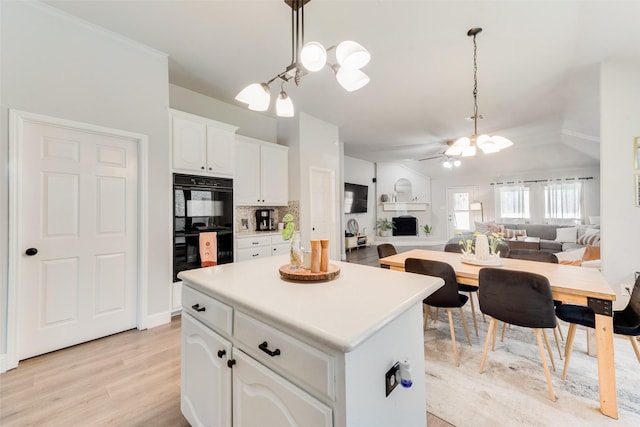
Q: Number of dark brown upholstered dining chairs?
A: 6